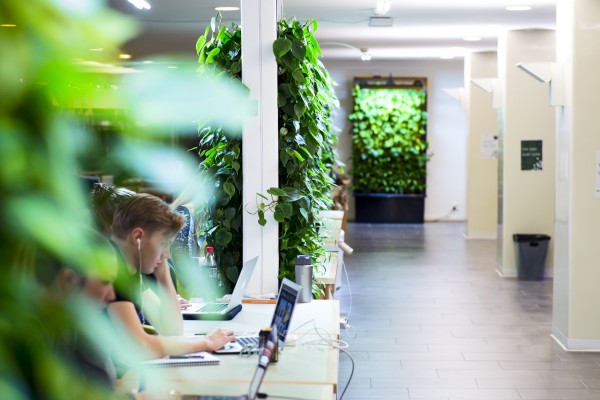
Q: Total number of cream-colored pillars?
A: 3